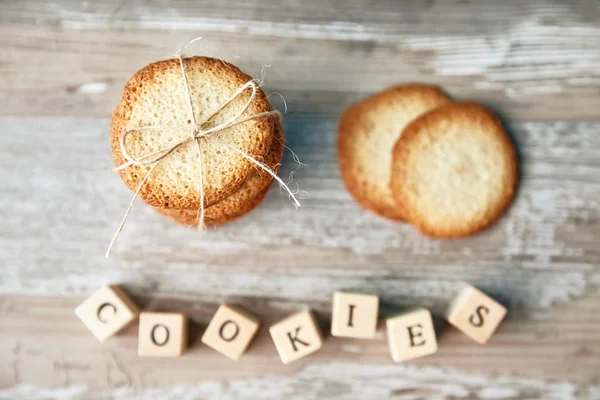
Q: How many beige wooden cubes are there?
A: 7